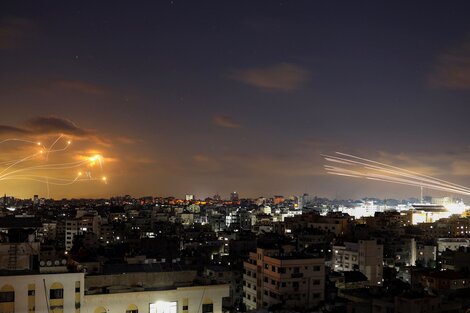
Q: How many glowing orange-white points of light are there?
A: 6